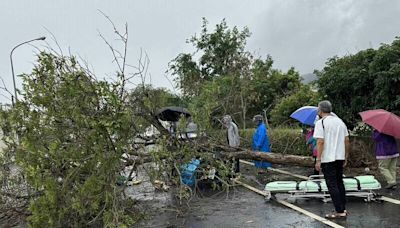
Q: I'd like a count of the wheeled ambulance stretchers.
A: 1